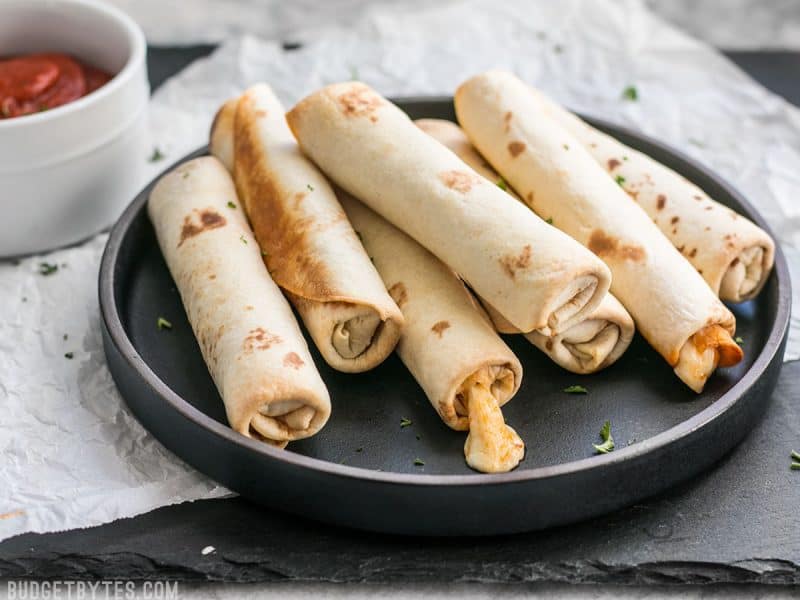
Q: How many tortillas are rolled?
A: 7